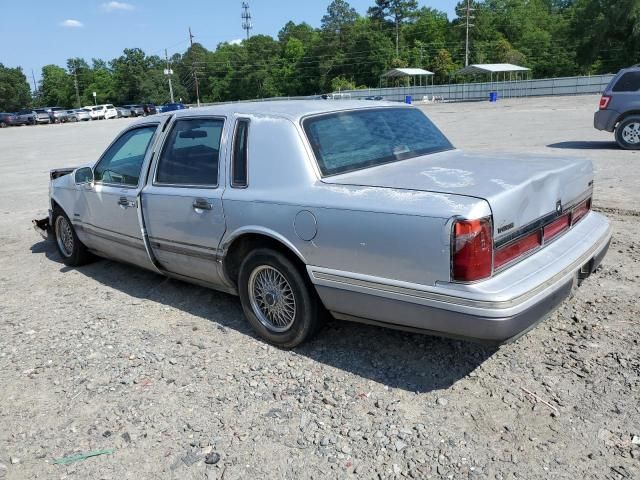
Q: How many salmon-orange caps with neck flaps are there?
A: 0